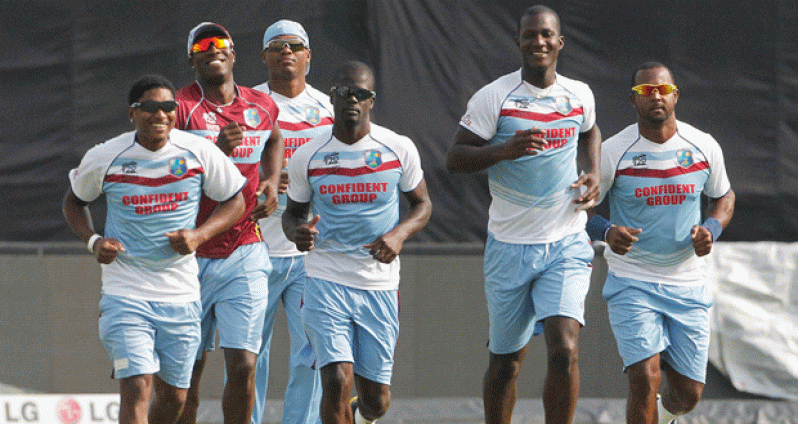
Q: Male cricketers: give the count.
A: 6